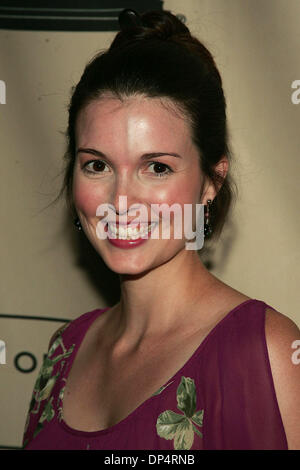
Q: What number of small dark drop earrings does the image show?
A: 2